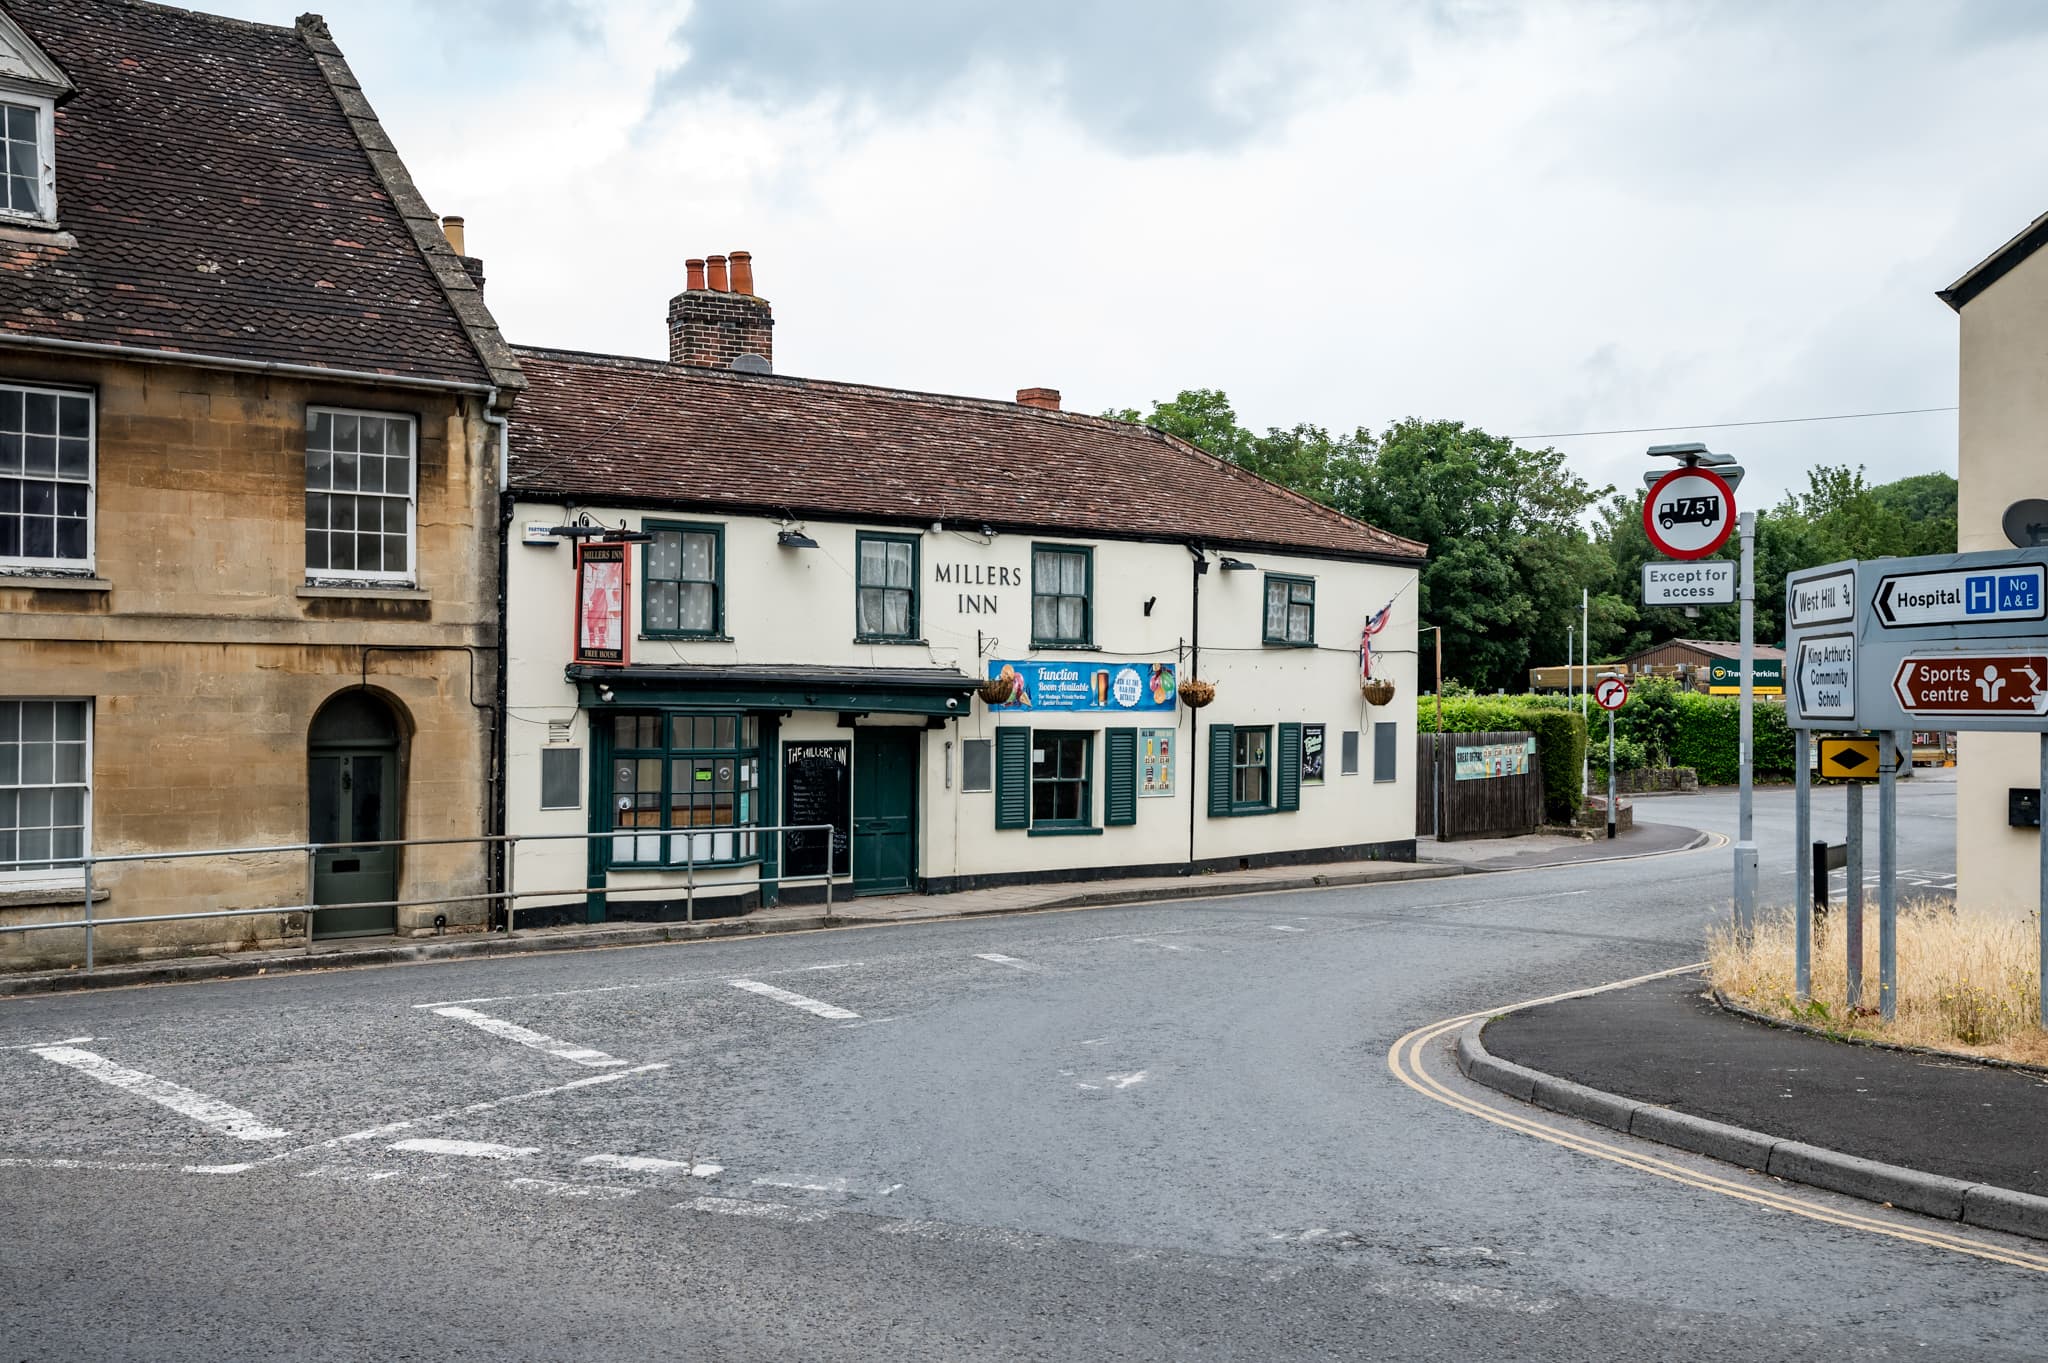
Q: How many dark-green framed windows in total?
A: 7